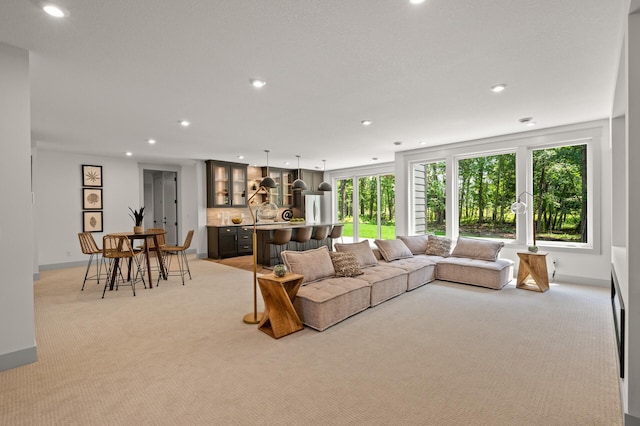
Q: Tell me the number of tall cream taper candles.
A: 0